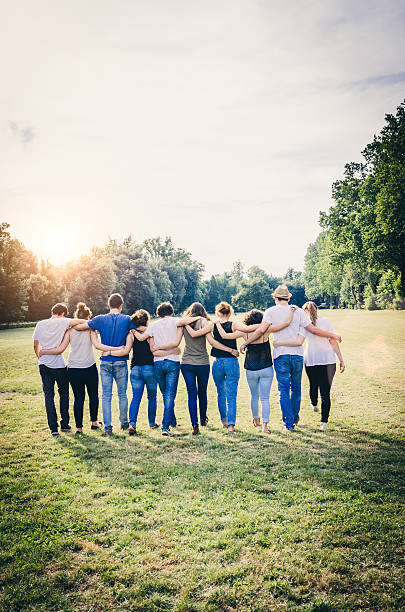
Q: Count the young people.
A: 10